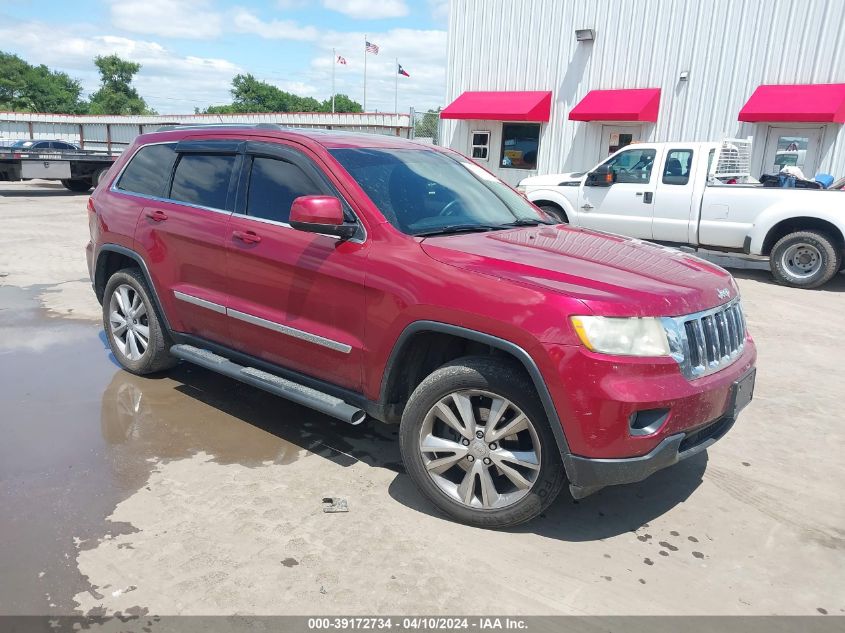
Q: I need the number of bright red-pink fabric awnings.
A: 3